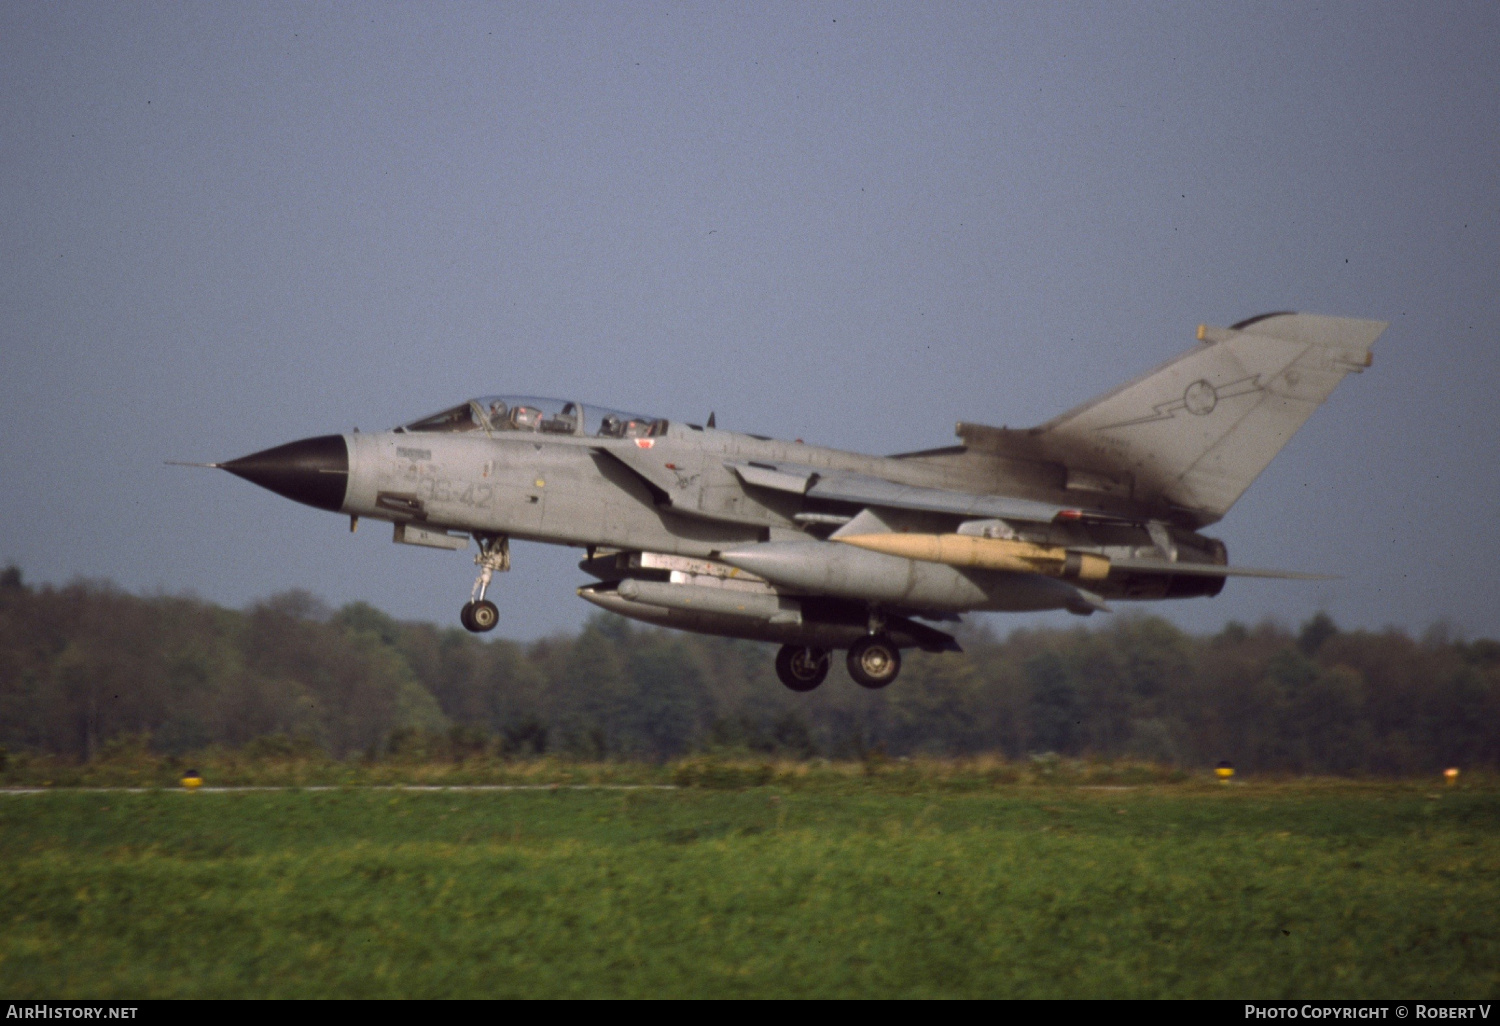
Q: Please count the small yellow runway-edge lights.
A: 3